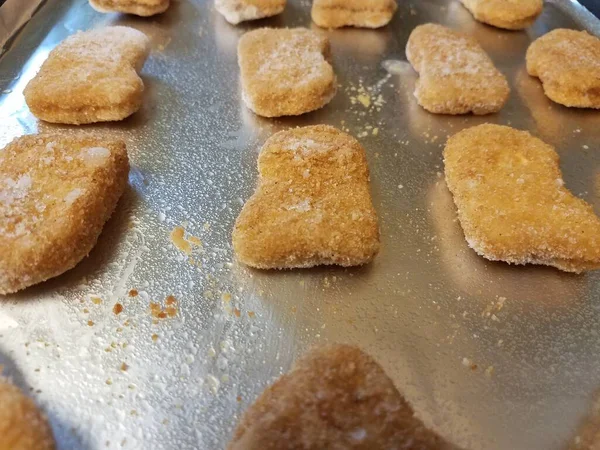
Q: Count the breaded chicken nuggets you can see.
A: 14